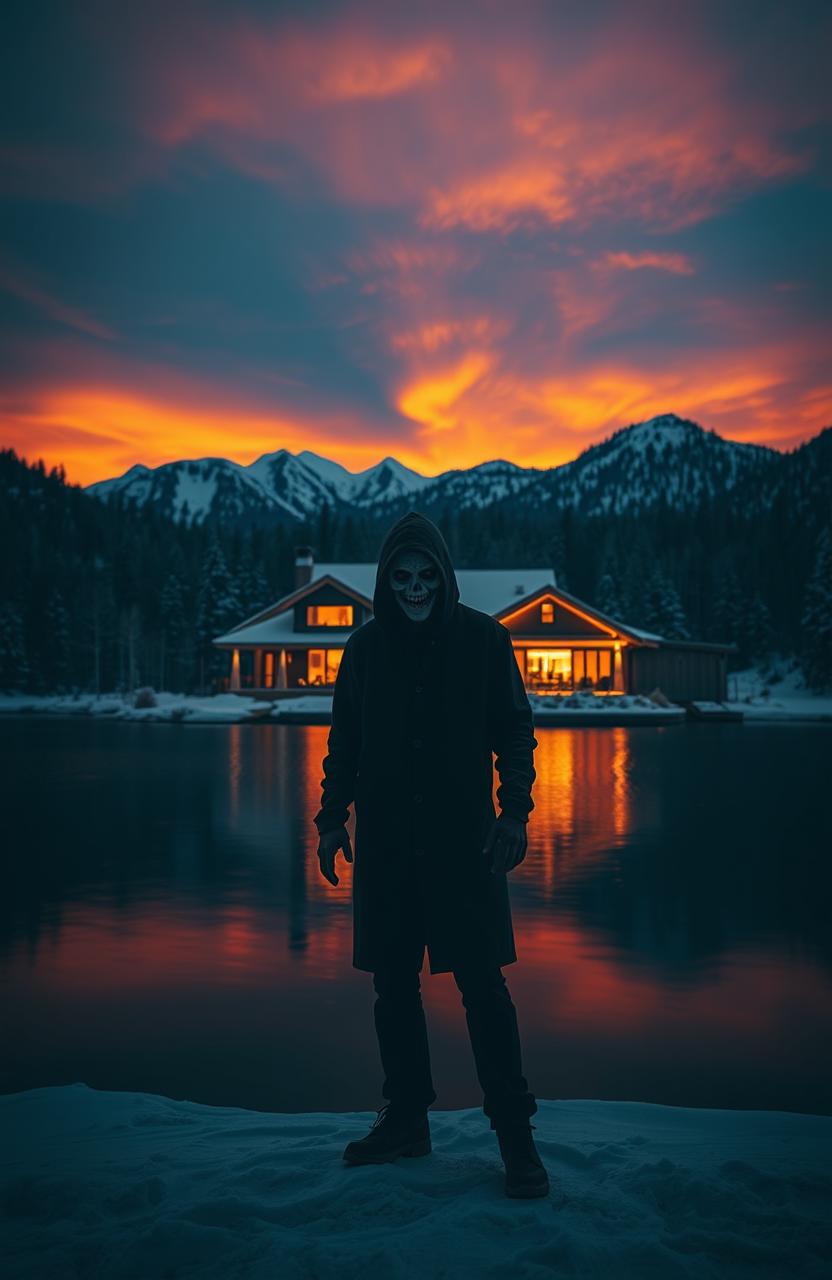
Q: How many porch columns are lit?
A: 3